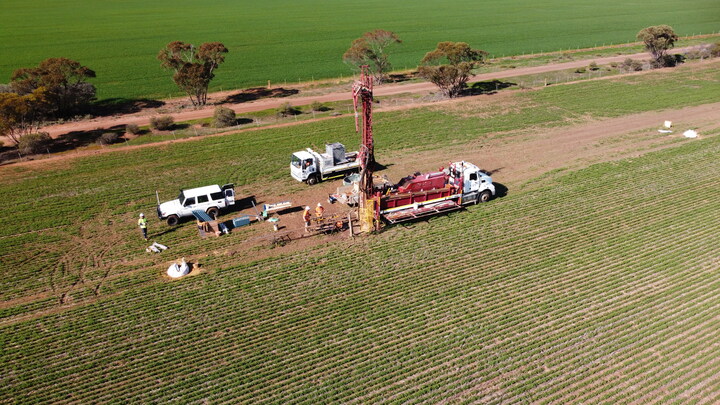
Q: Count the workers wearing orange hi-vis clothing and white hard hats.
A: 2